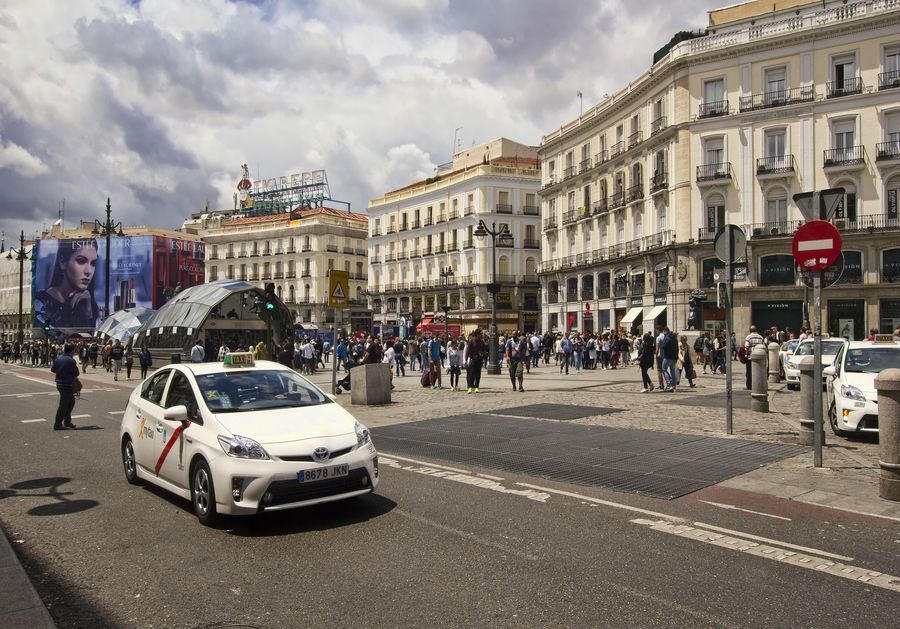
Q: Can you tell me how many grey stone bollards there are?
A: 5